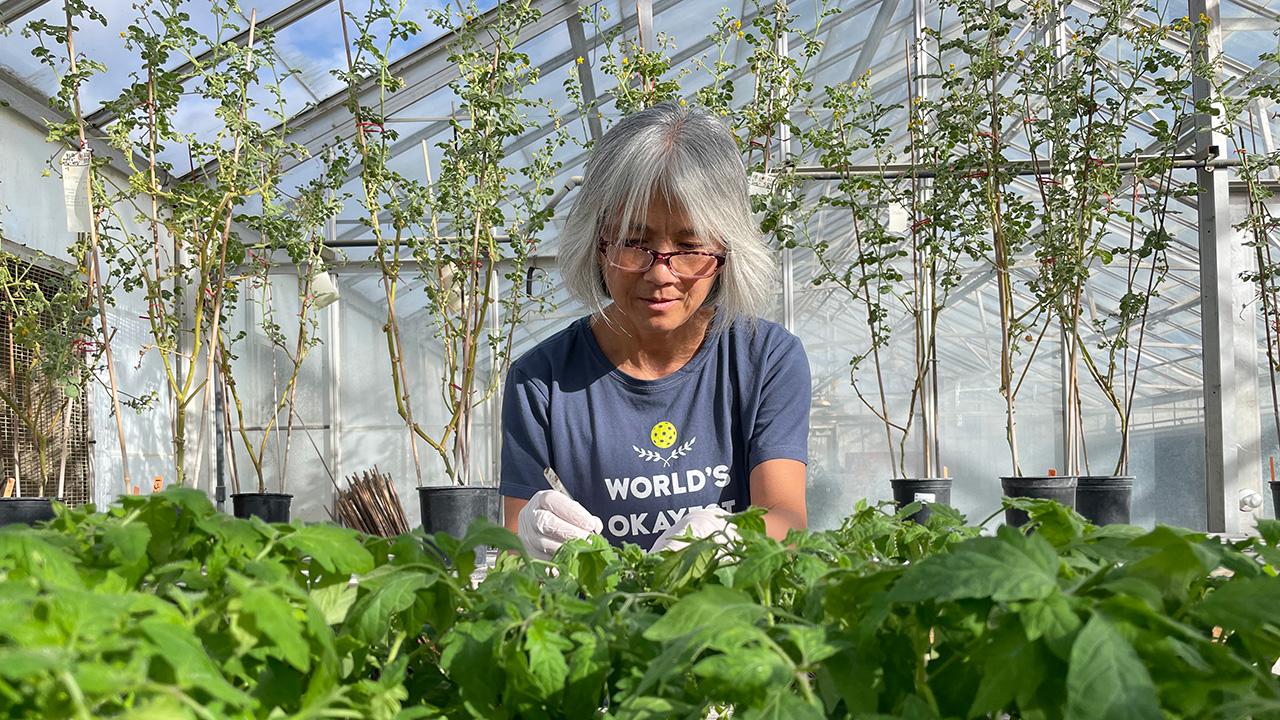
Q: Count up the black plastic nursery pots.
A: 7